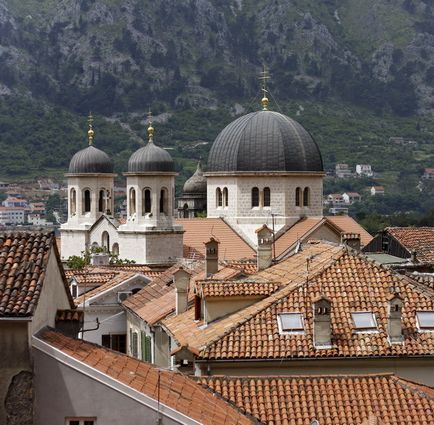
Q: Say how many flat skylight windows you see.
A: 3